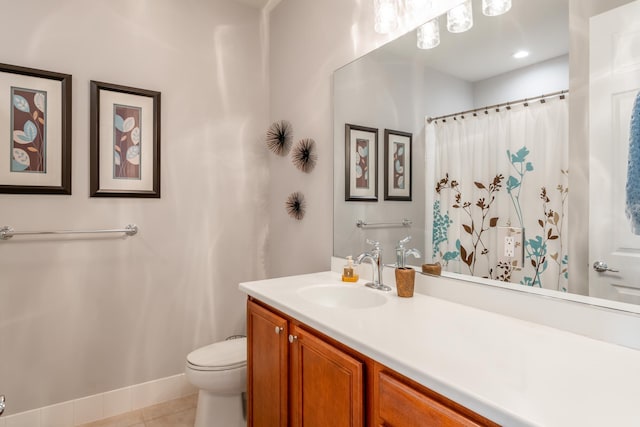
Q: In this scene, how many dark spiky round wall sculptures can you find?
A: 3